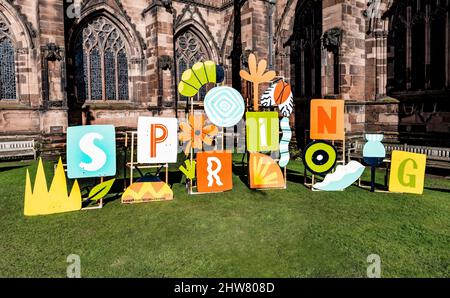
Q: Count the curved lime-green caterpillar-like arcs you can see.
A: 1